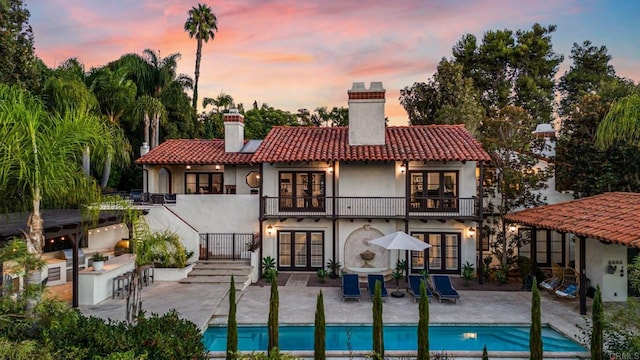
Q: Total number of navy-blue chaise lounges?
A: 4